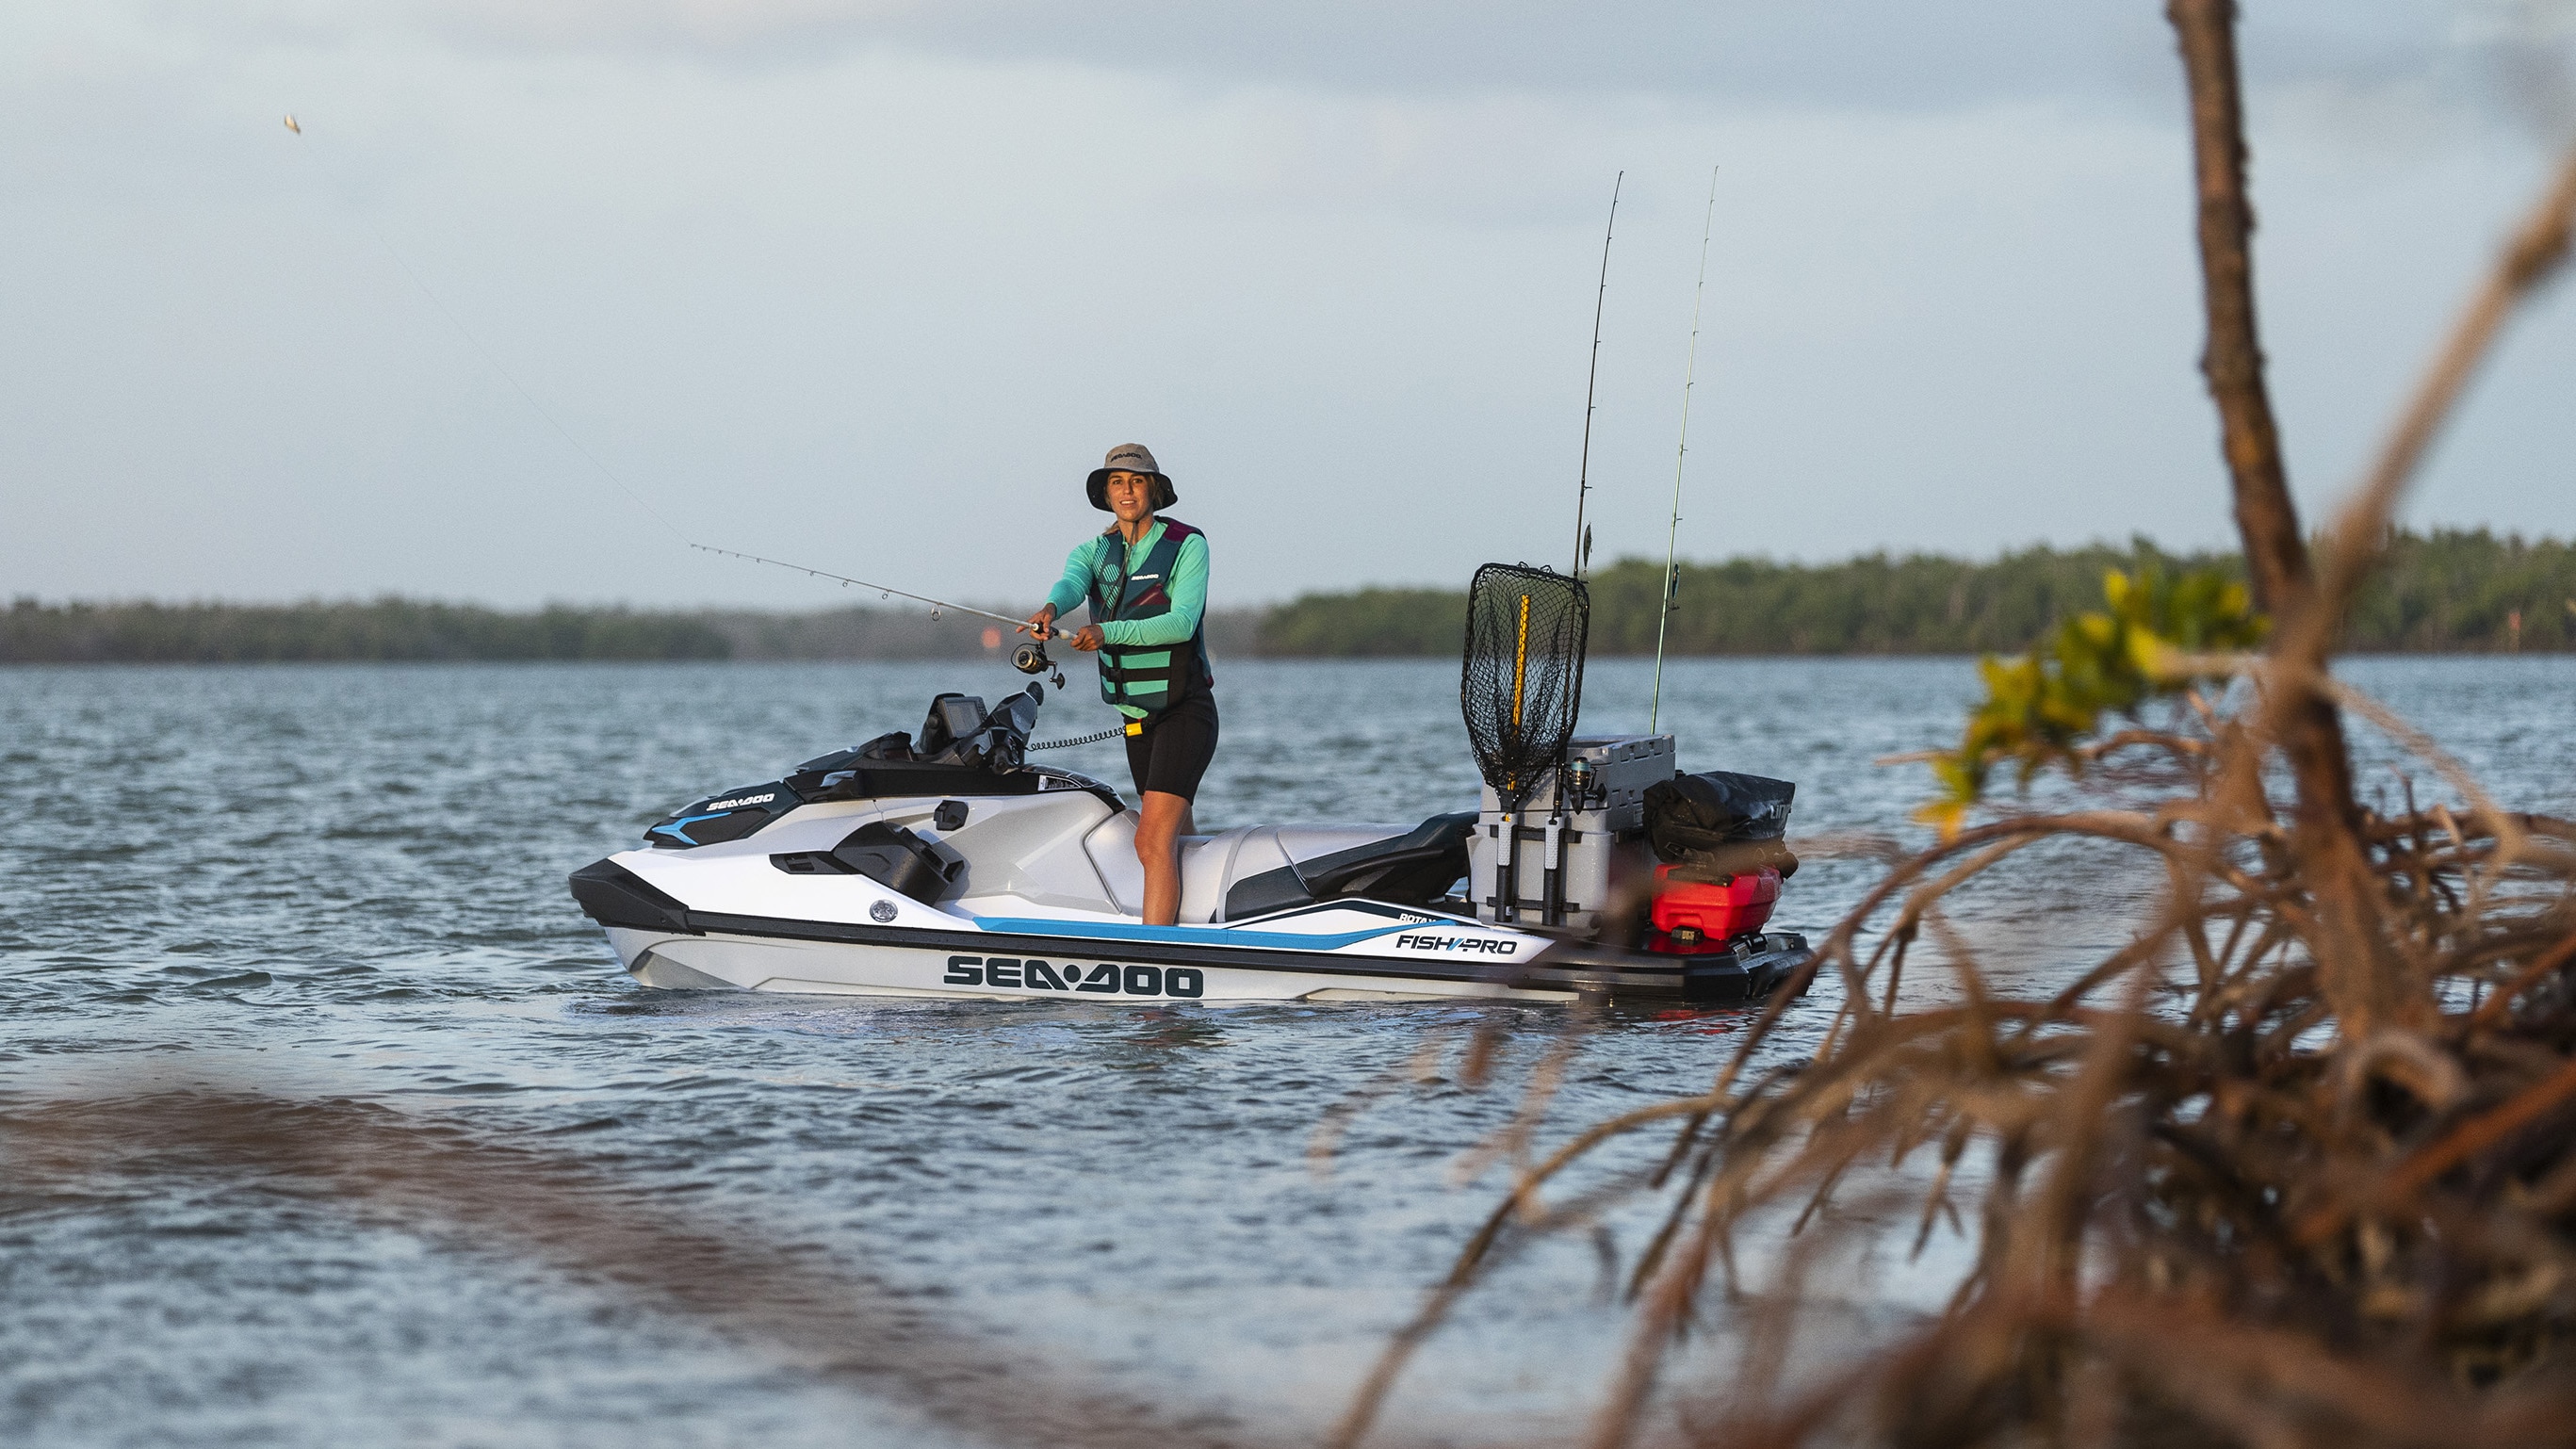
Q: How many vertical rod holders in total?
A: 2